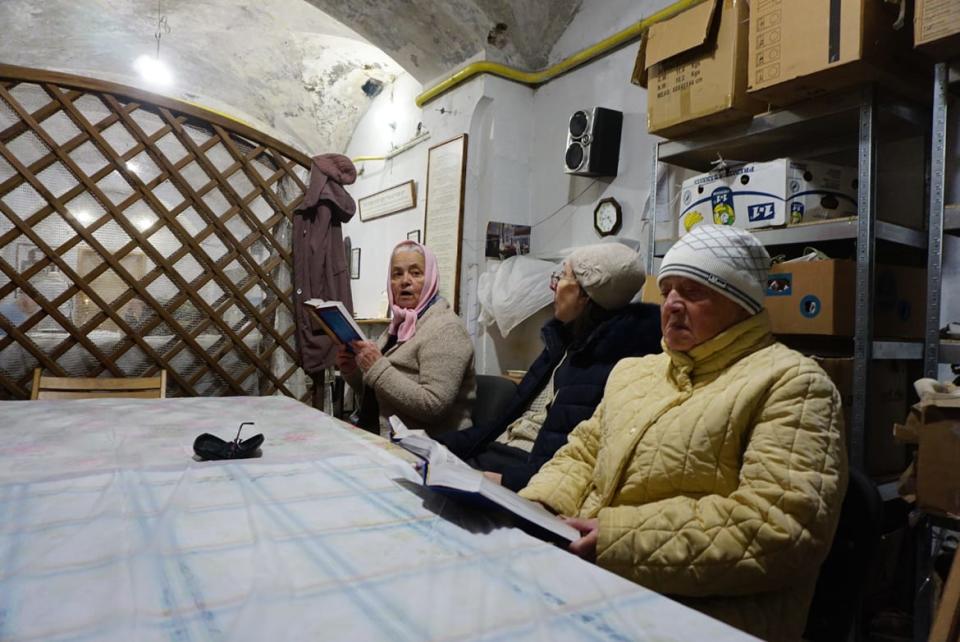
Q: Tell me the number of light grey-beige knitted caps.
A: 1